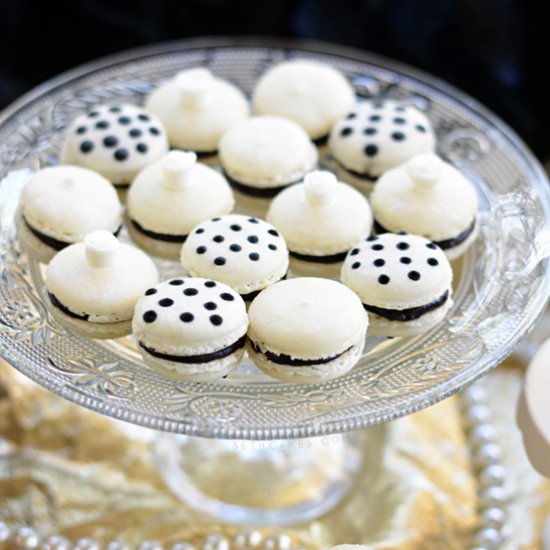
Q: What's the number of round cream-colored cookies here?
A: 14